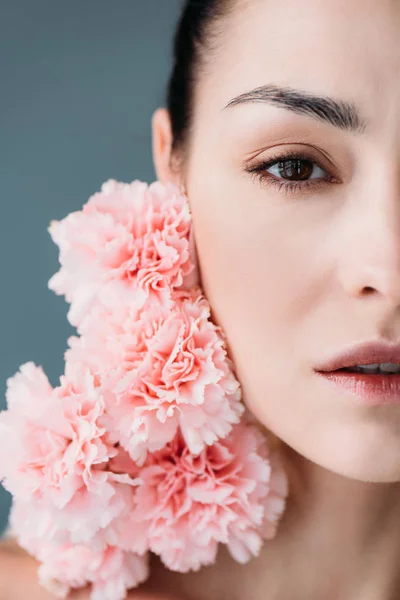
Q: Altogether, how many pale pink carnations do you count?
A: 5